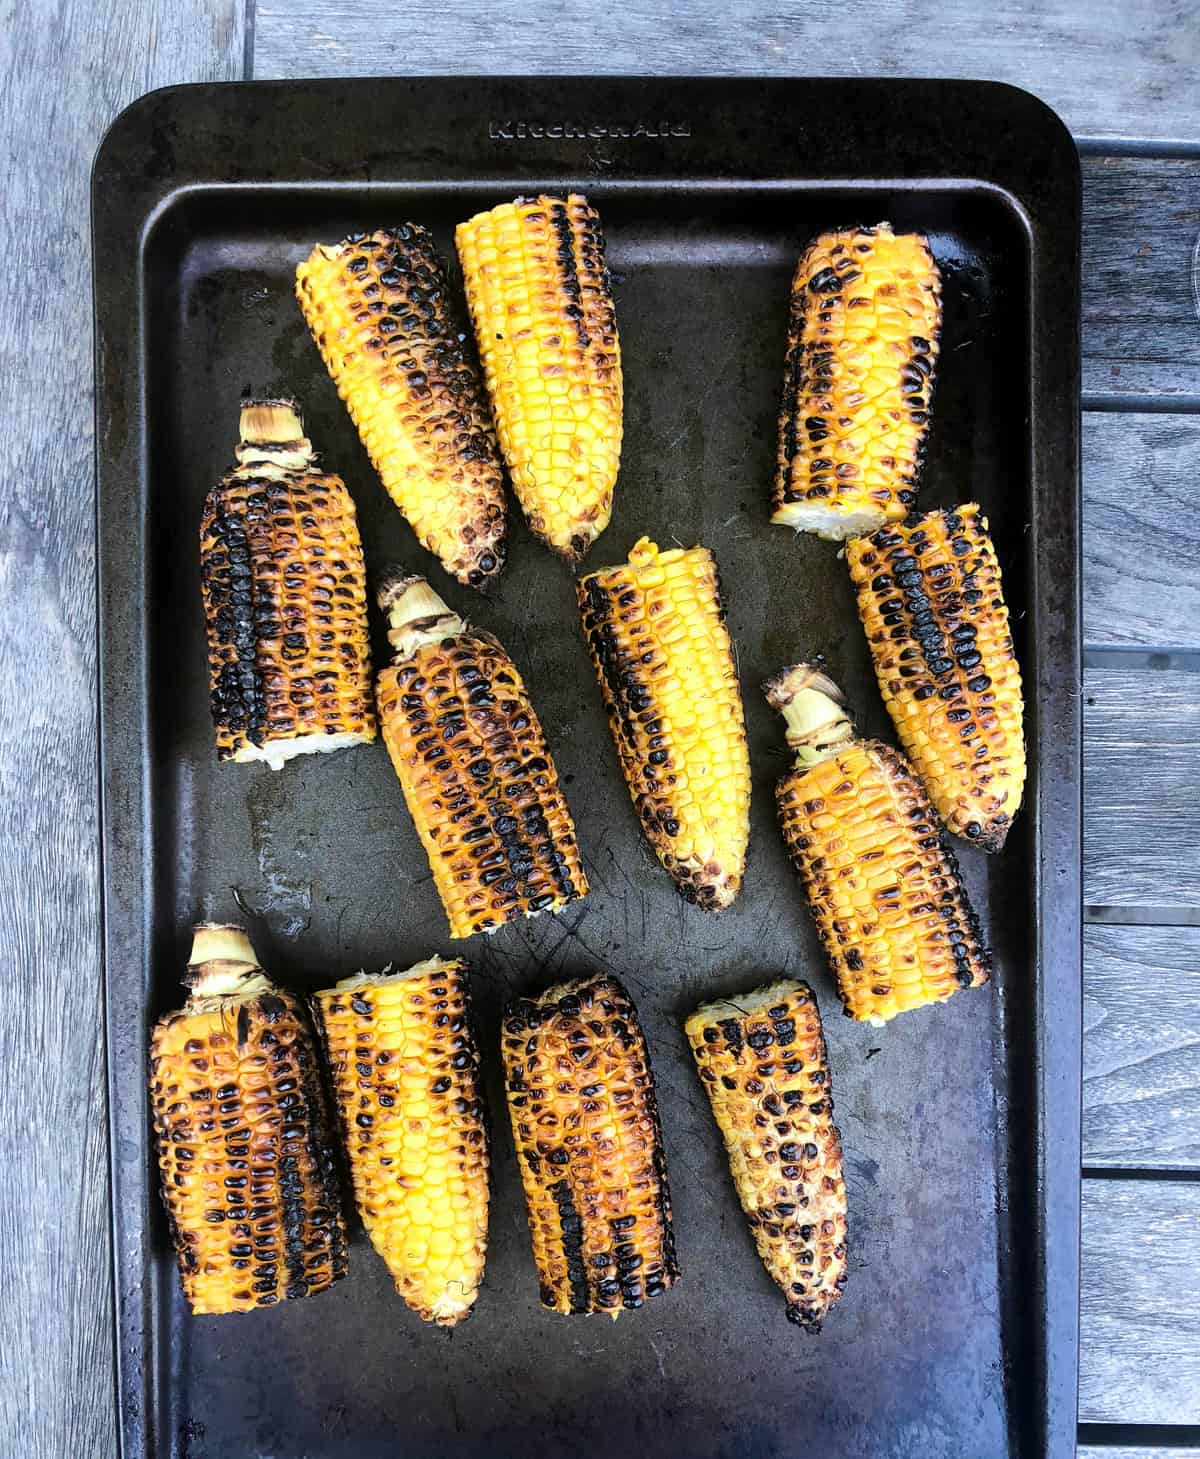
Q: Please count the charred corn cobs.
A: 12